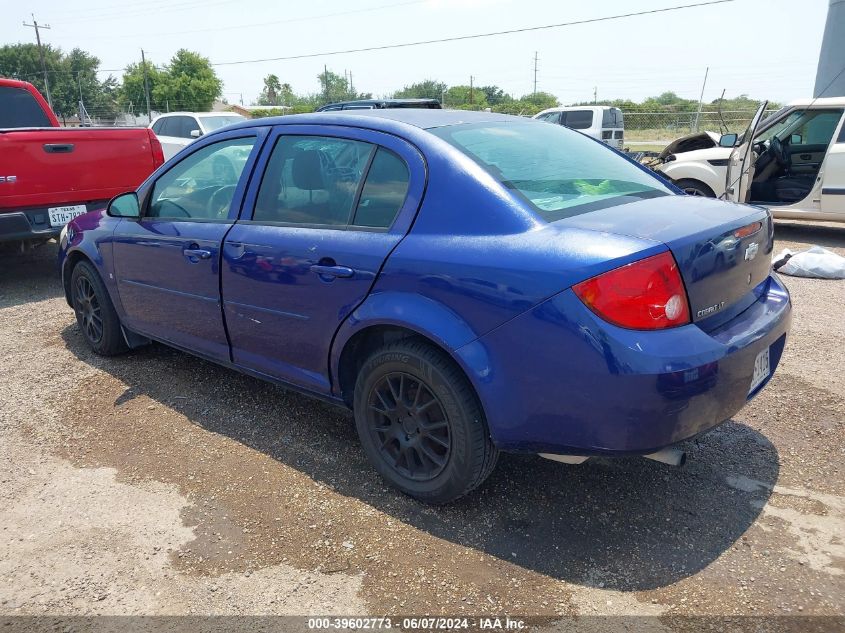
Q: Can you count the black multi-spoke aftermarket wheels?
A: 2